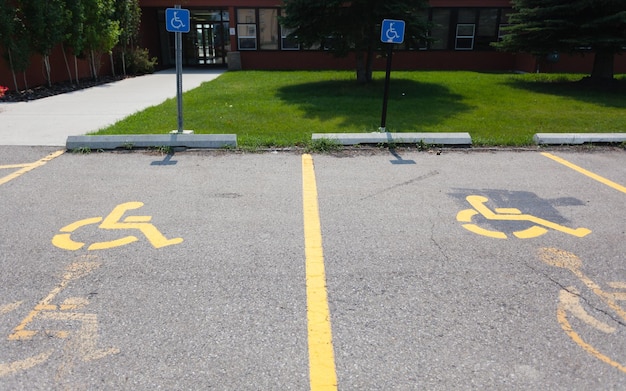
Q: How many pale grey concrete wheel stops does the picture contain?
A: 3